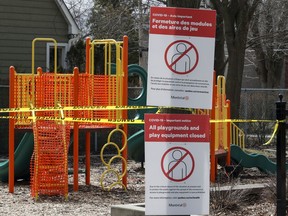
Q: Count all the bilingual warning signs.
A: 2